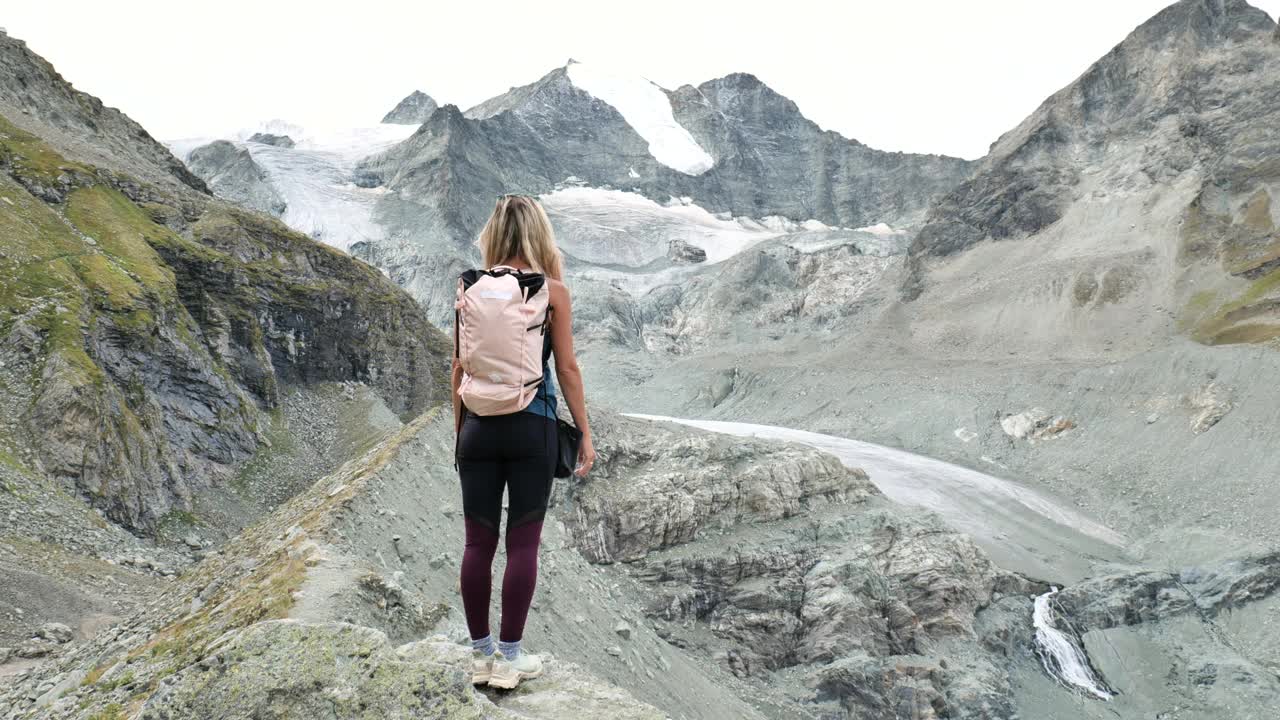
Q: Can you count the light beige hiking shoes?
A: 2